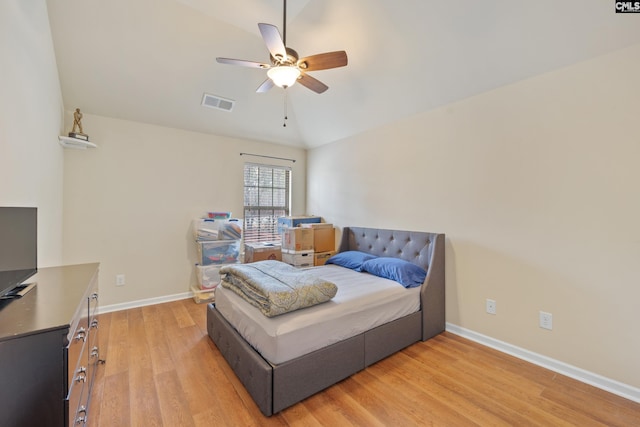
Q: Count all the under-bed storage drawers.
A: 2